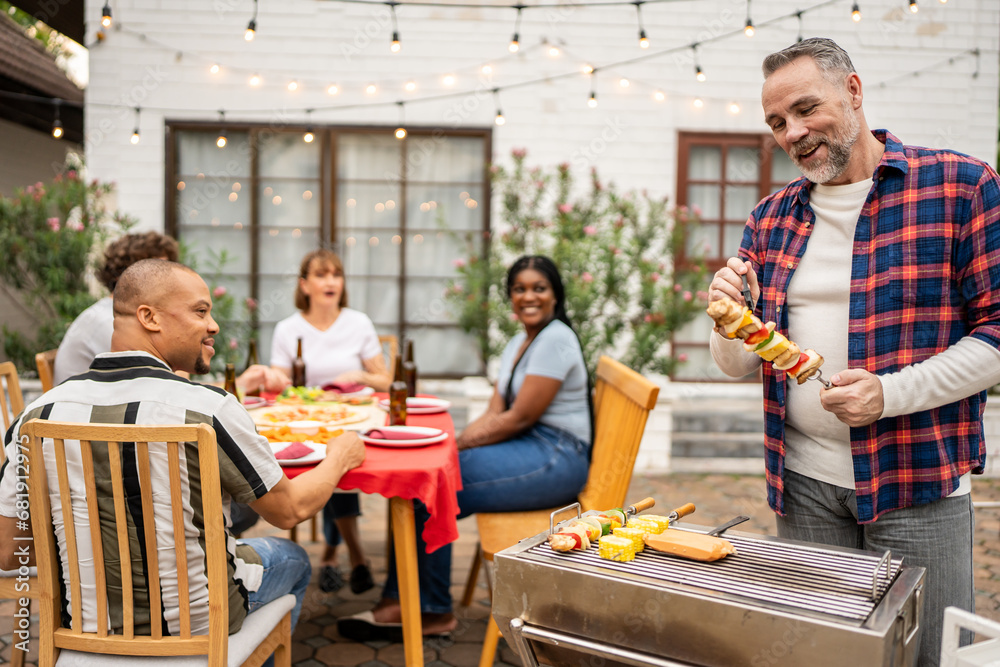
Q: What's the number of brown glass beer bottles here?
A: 5